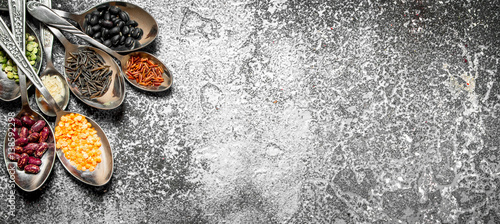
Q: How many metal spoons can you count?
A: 7